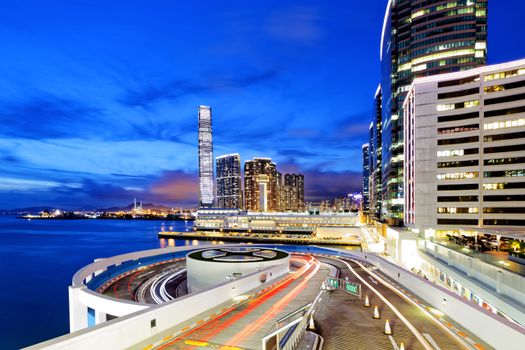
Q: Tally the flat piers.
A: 1